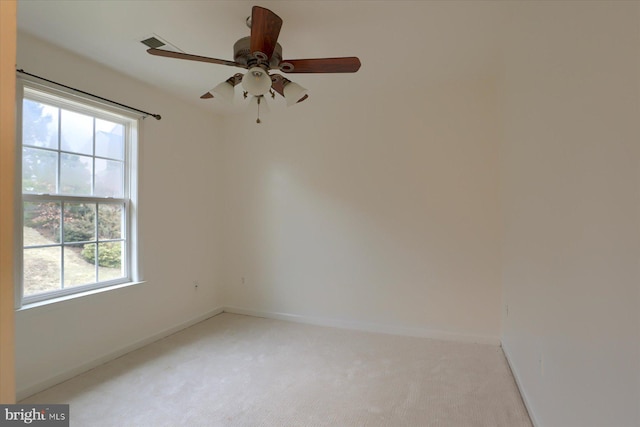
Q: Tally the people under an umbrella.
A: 0